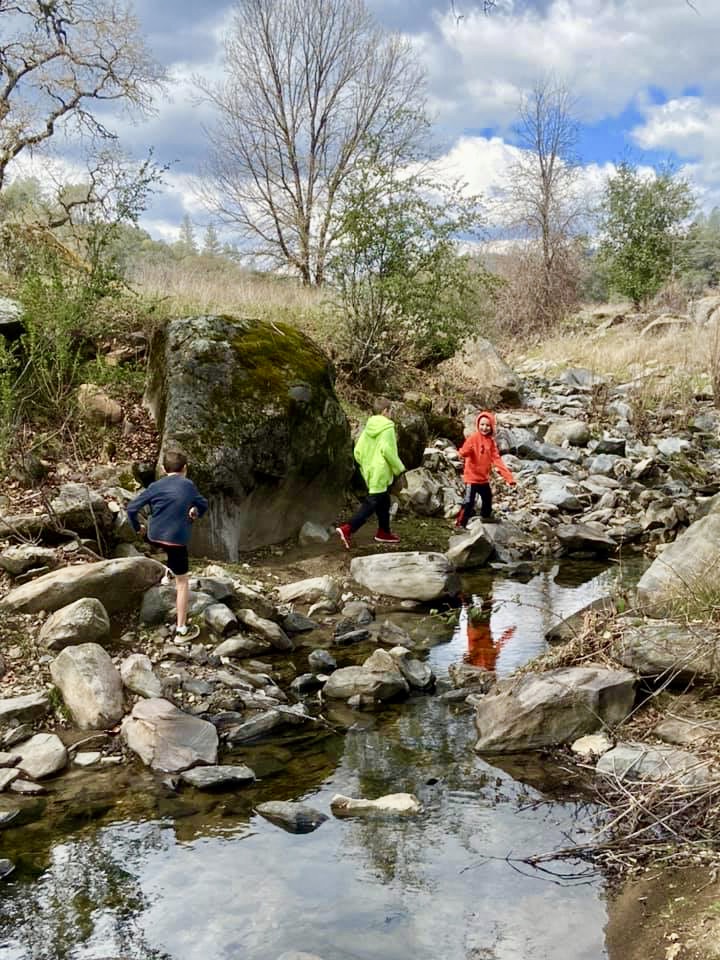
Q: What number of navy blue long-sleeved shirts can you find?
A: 1